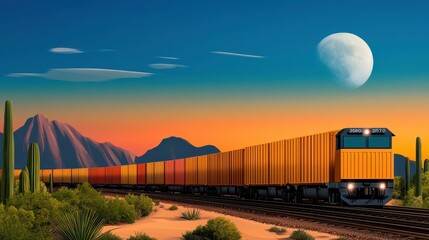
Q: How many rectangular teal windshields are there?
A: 2